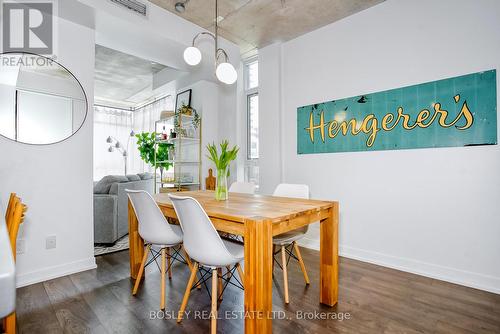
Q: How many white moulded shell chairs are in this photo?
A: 4